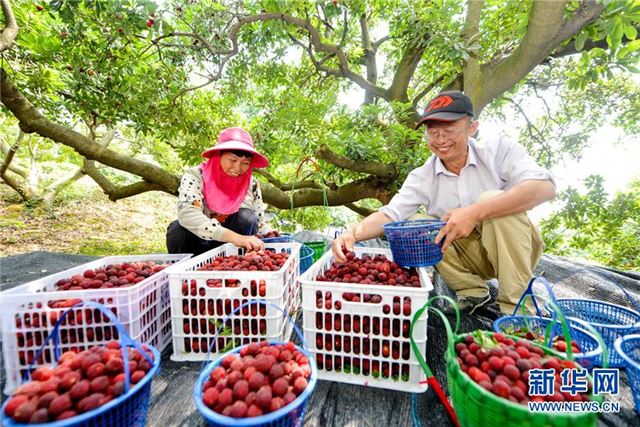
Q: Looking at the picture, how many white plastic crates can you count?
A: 3